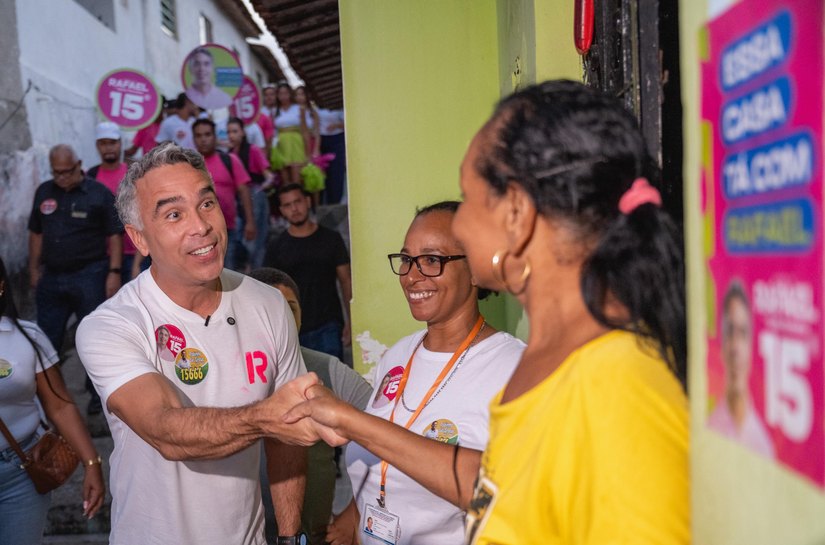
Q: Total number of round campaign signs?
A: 3